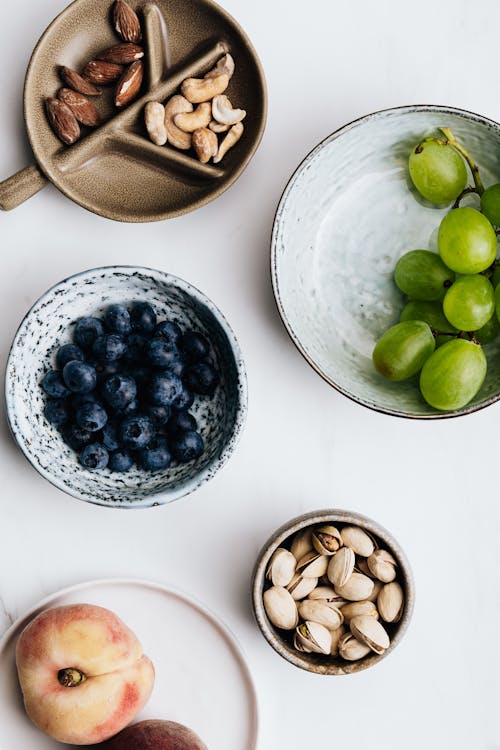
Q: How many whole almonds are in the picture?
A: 7